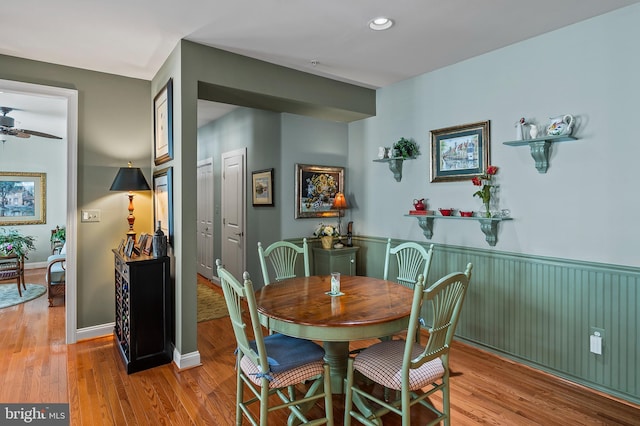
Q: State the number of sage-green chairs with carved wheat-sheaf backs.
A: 4